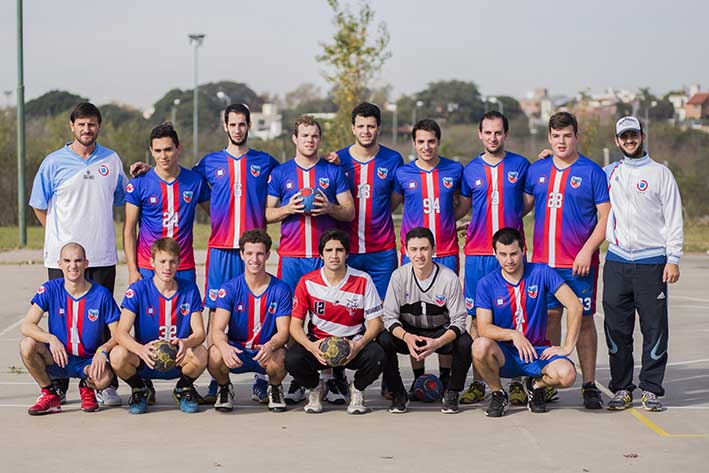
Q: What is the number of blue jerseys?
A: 11